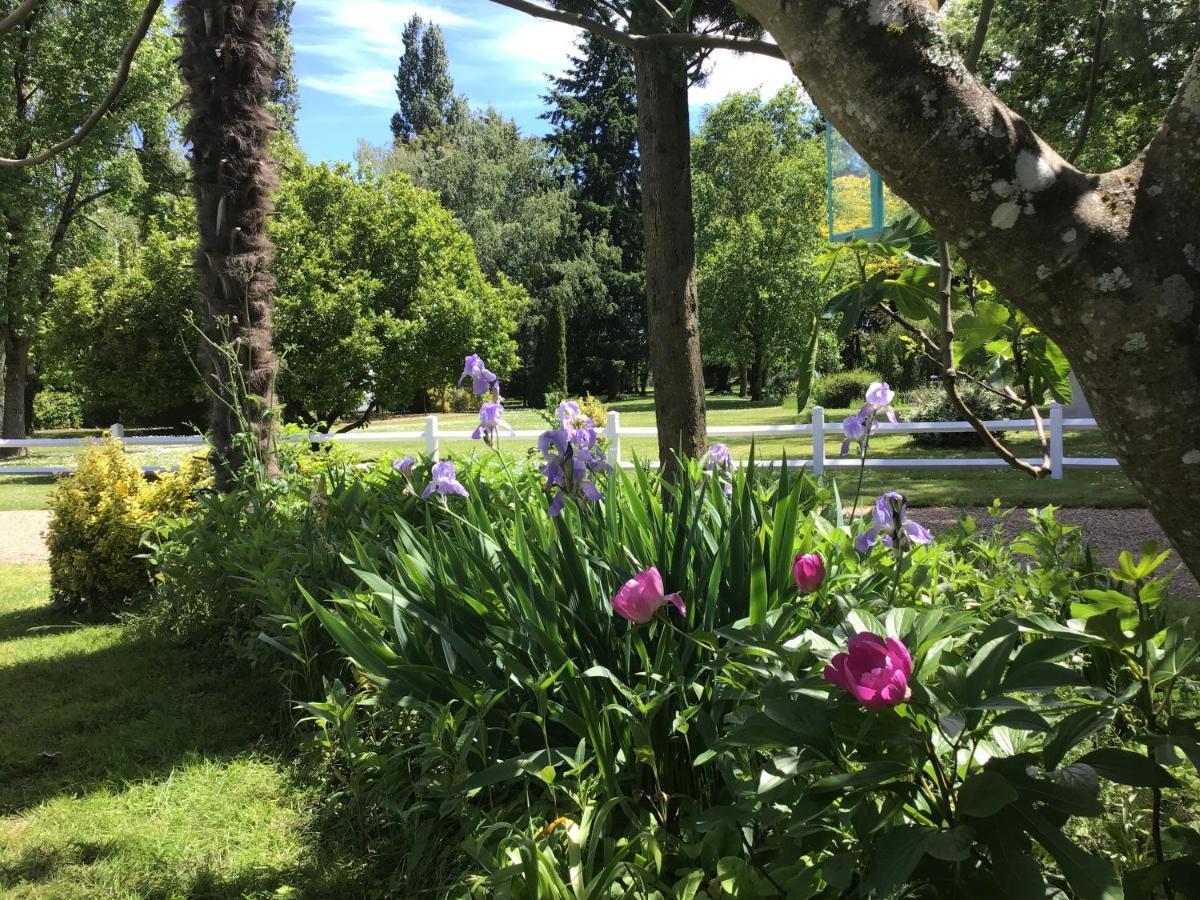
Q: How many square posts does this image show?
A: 5